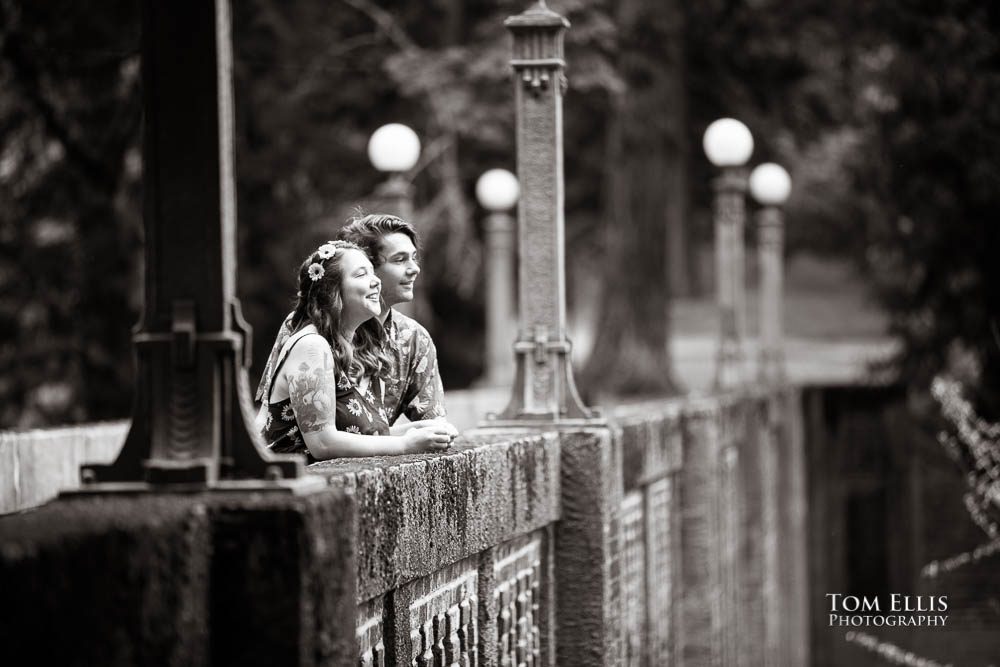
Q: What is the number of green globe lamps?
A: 0